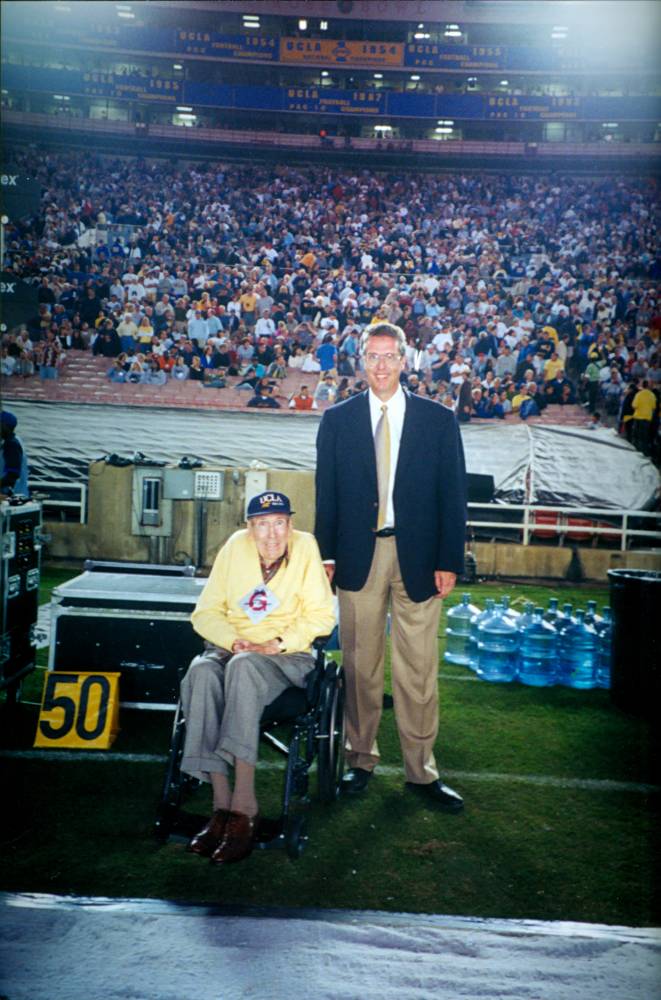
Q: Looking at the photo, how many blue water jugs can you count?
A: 11